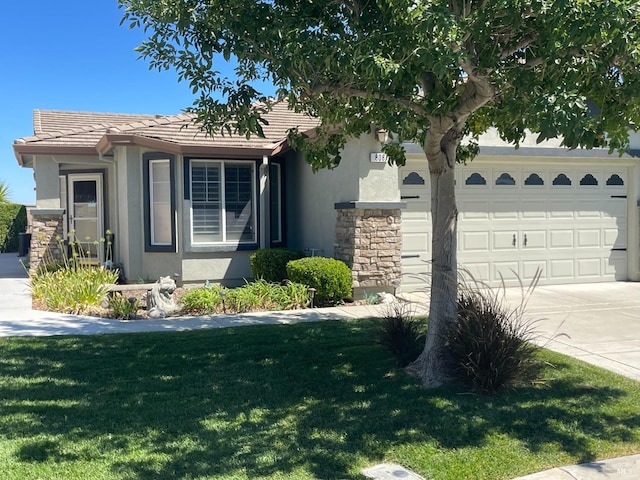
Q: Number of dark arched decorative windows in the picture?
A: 7